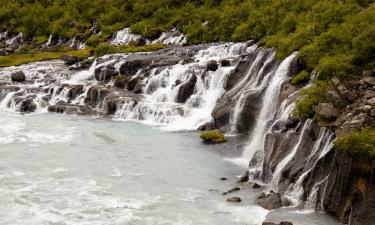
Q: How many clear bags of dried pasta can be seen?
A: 0